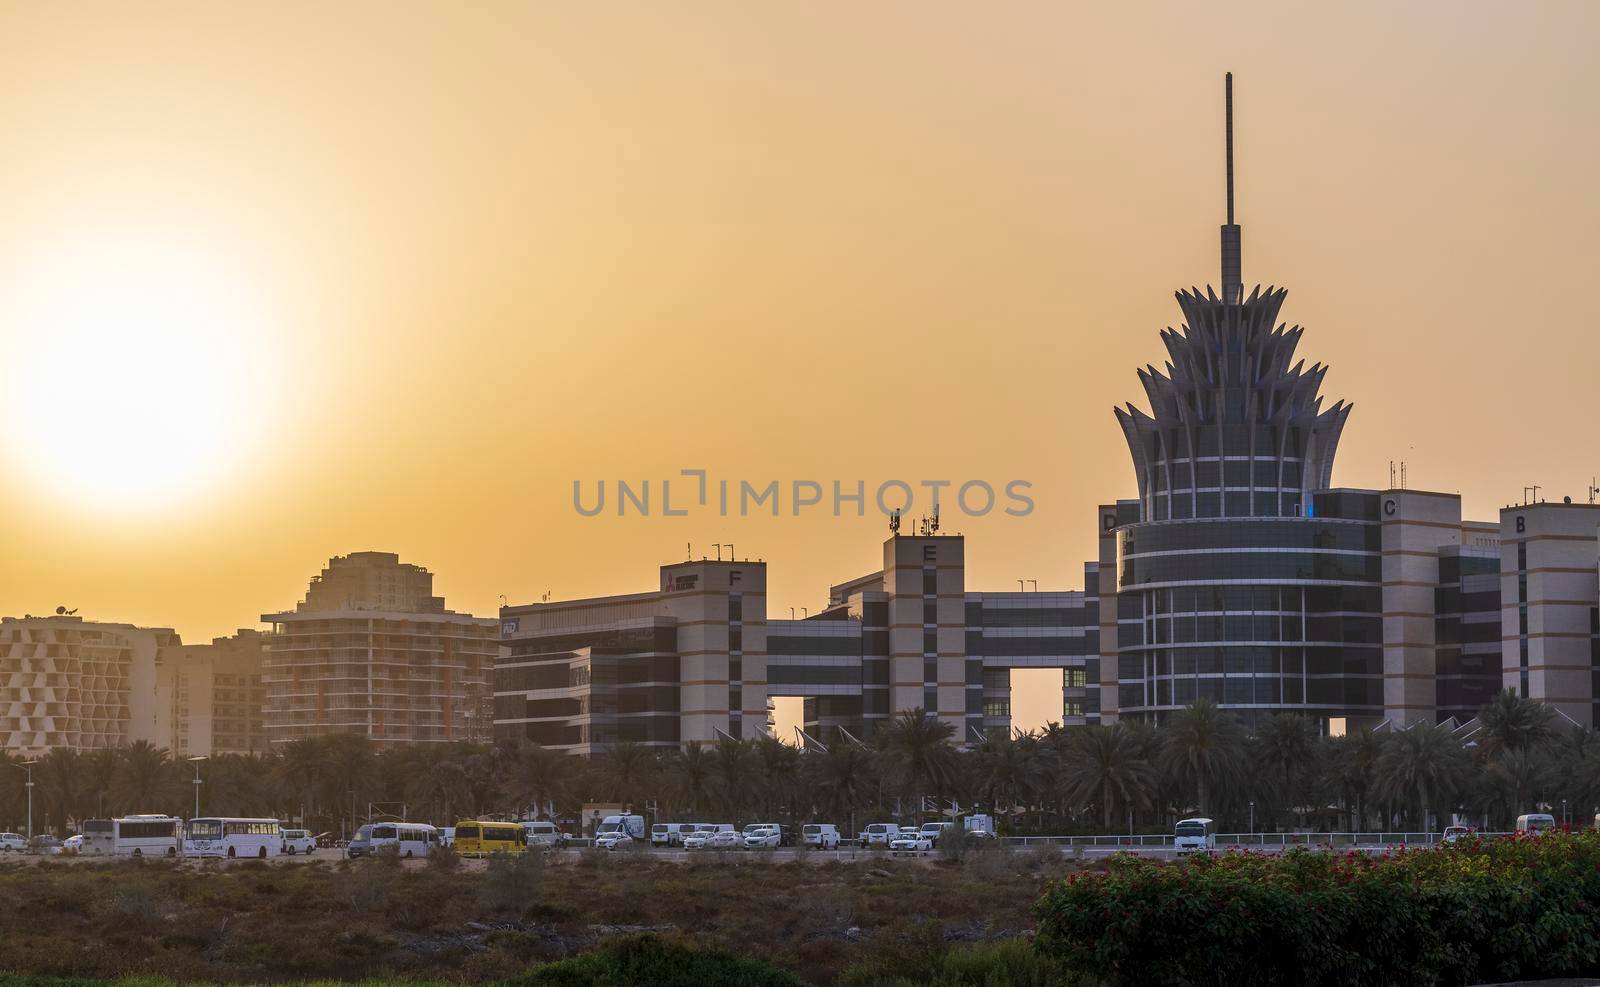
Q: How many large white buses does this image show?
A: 2